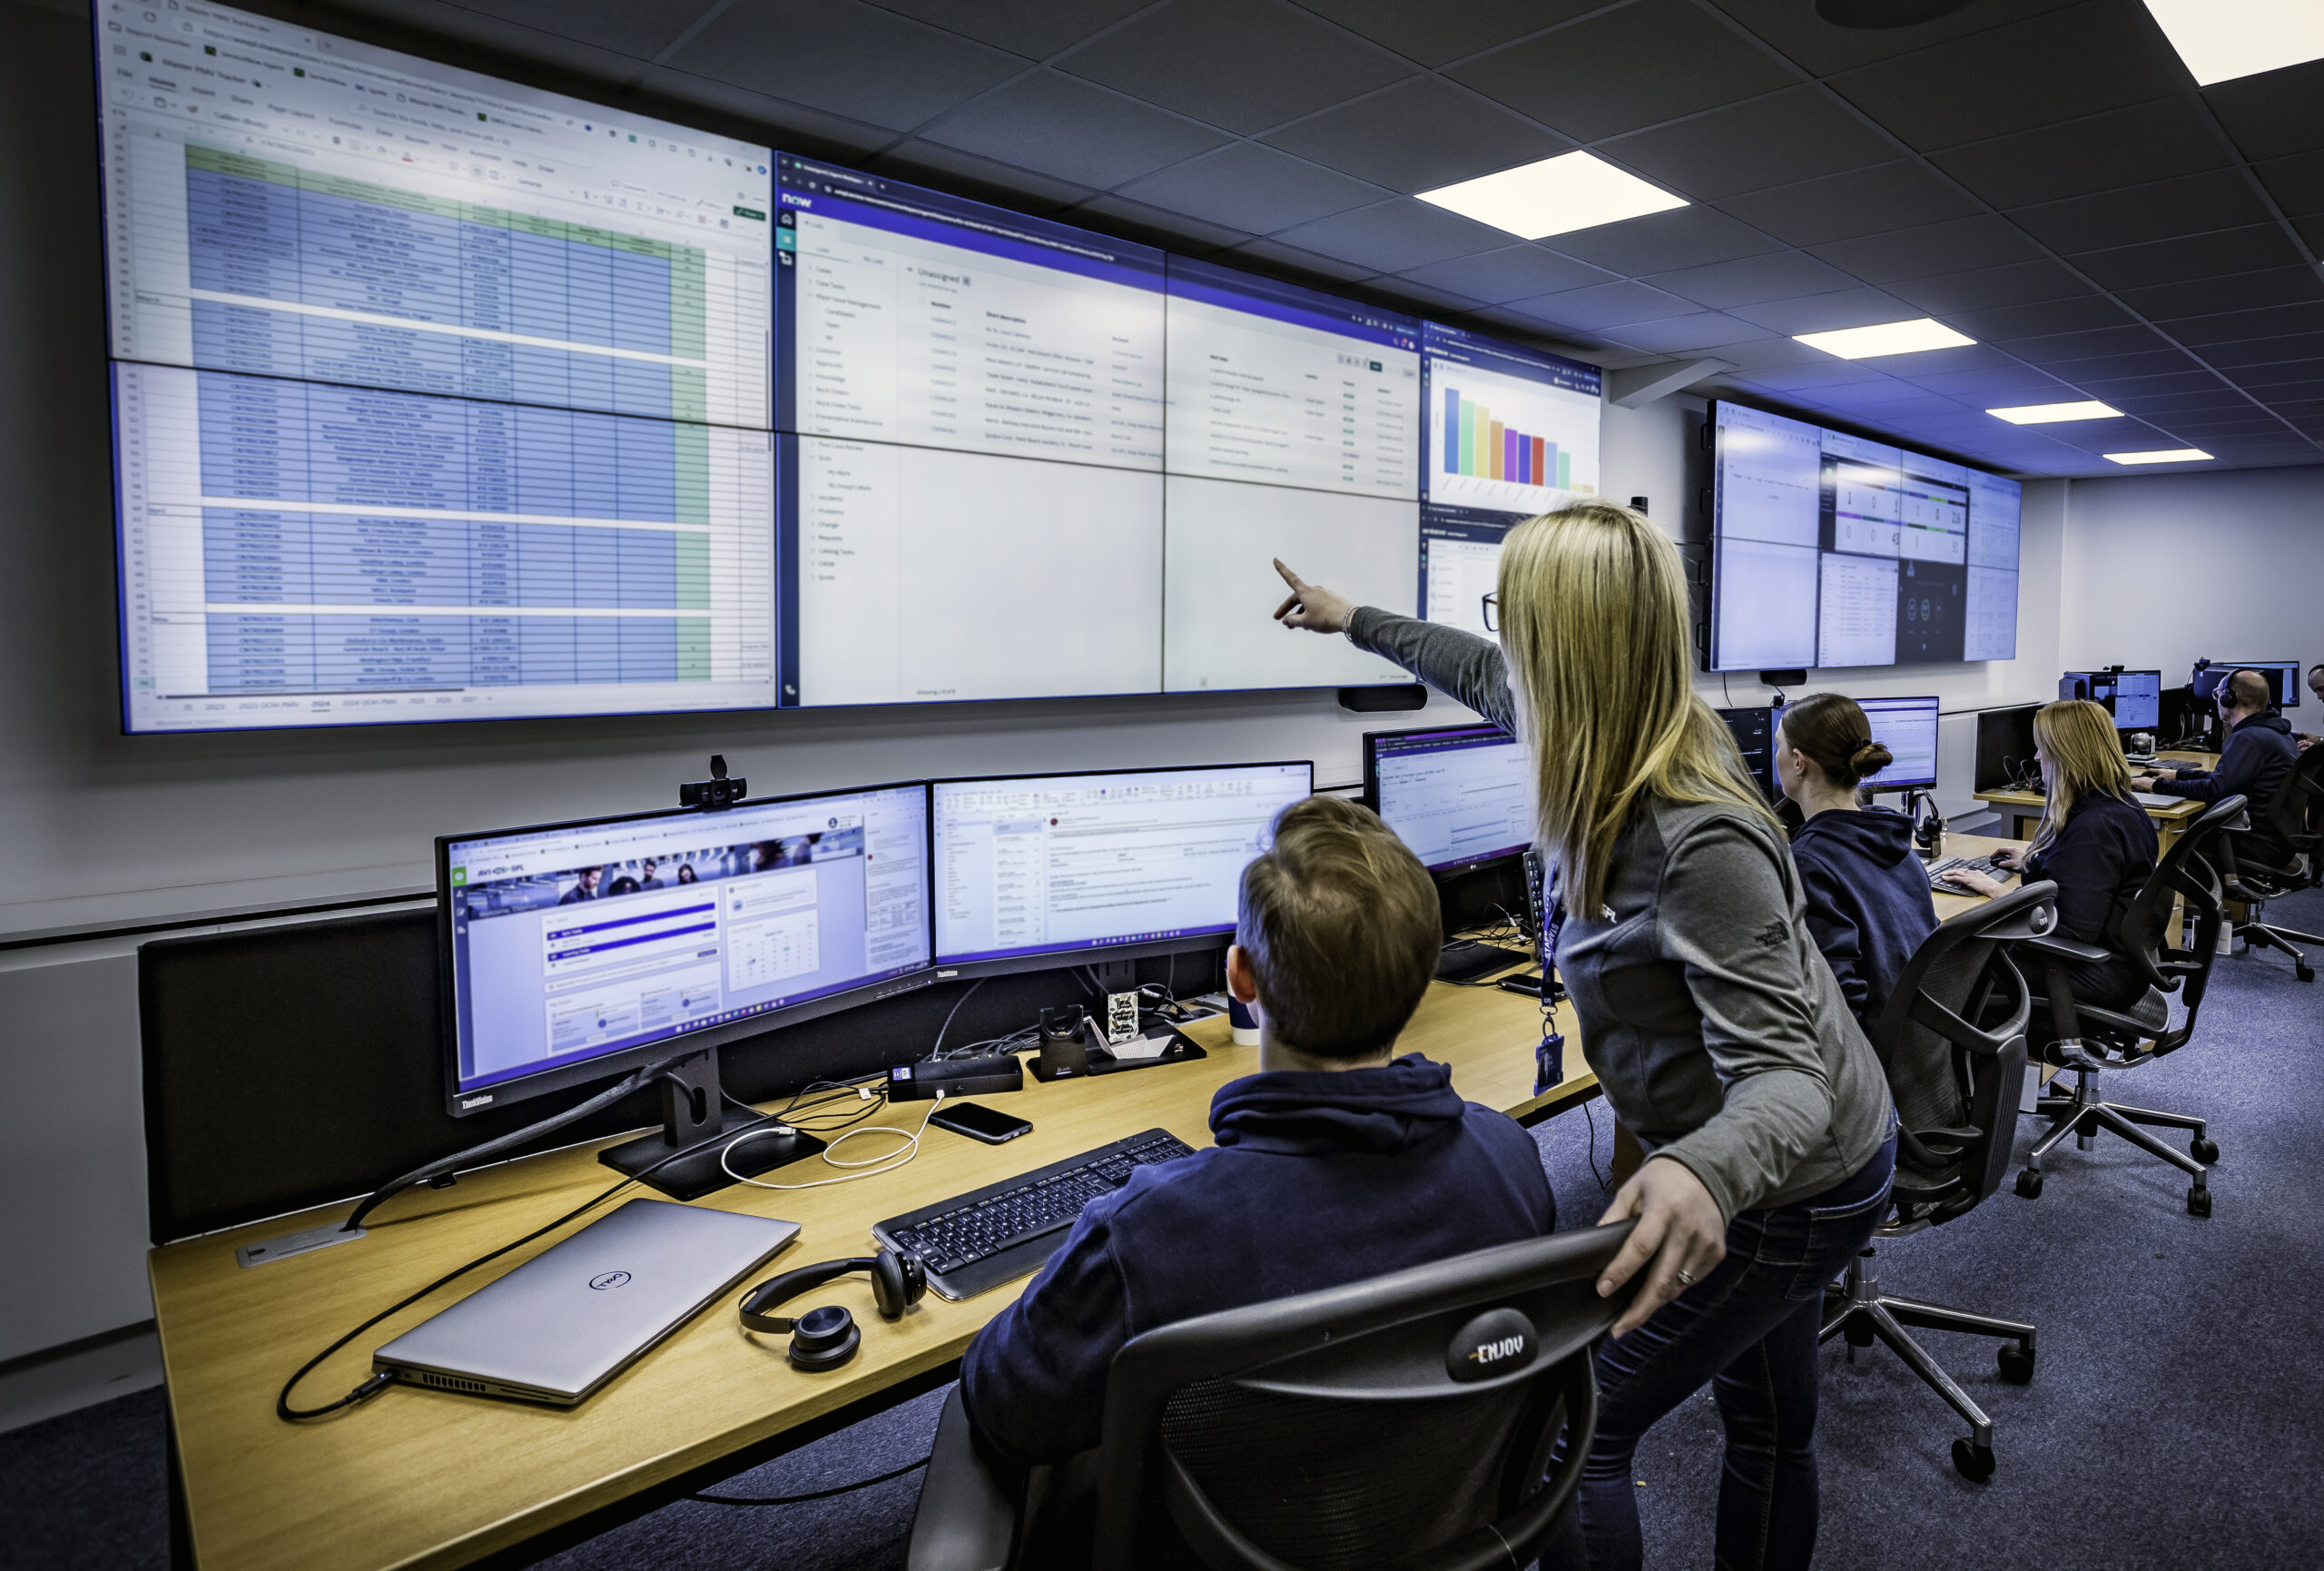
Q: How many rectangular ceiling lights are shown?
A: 5